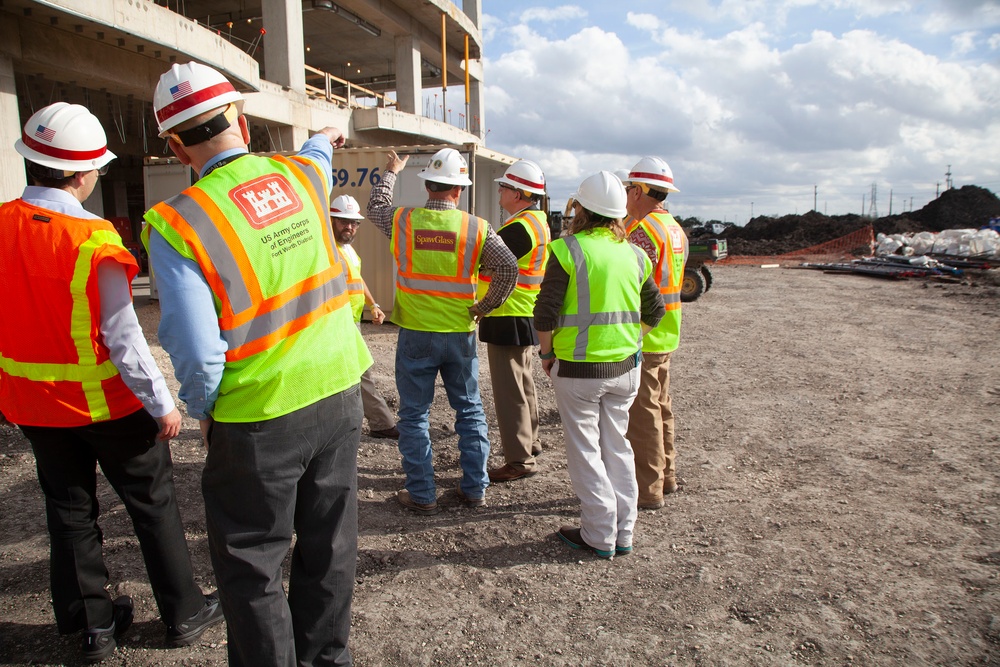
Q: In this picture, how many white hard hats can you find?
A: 8